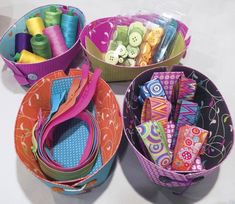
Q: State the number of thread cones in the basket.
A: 7